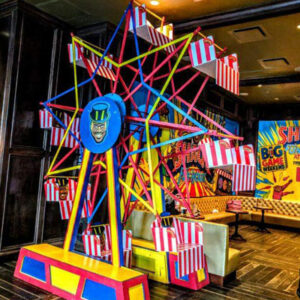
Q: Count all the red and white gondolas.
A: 8